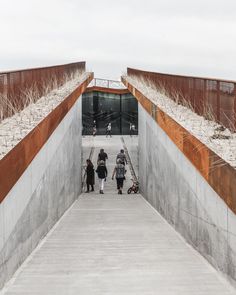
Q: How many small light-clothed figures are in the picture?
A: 3